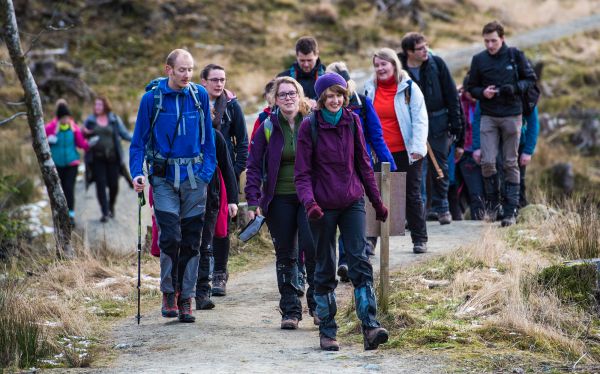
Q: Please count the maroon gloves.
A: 2